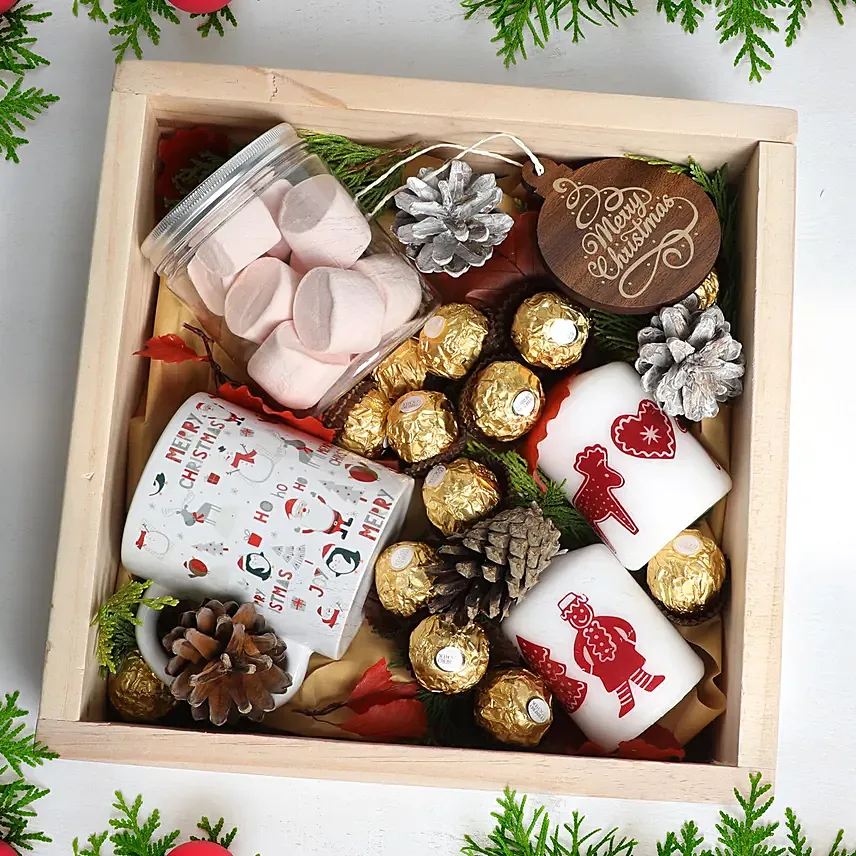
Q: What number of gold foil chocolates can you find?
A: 13